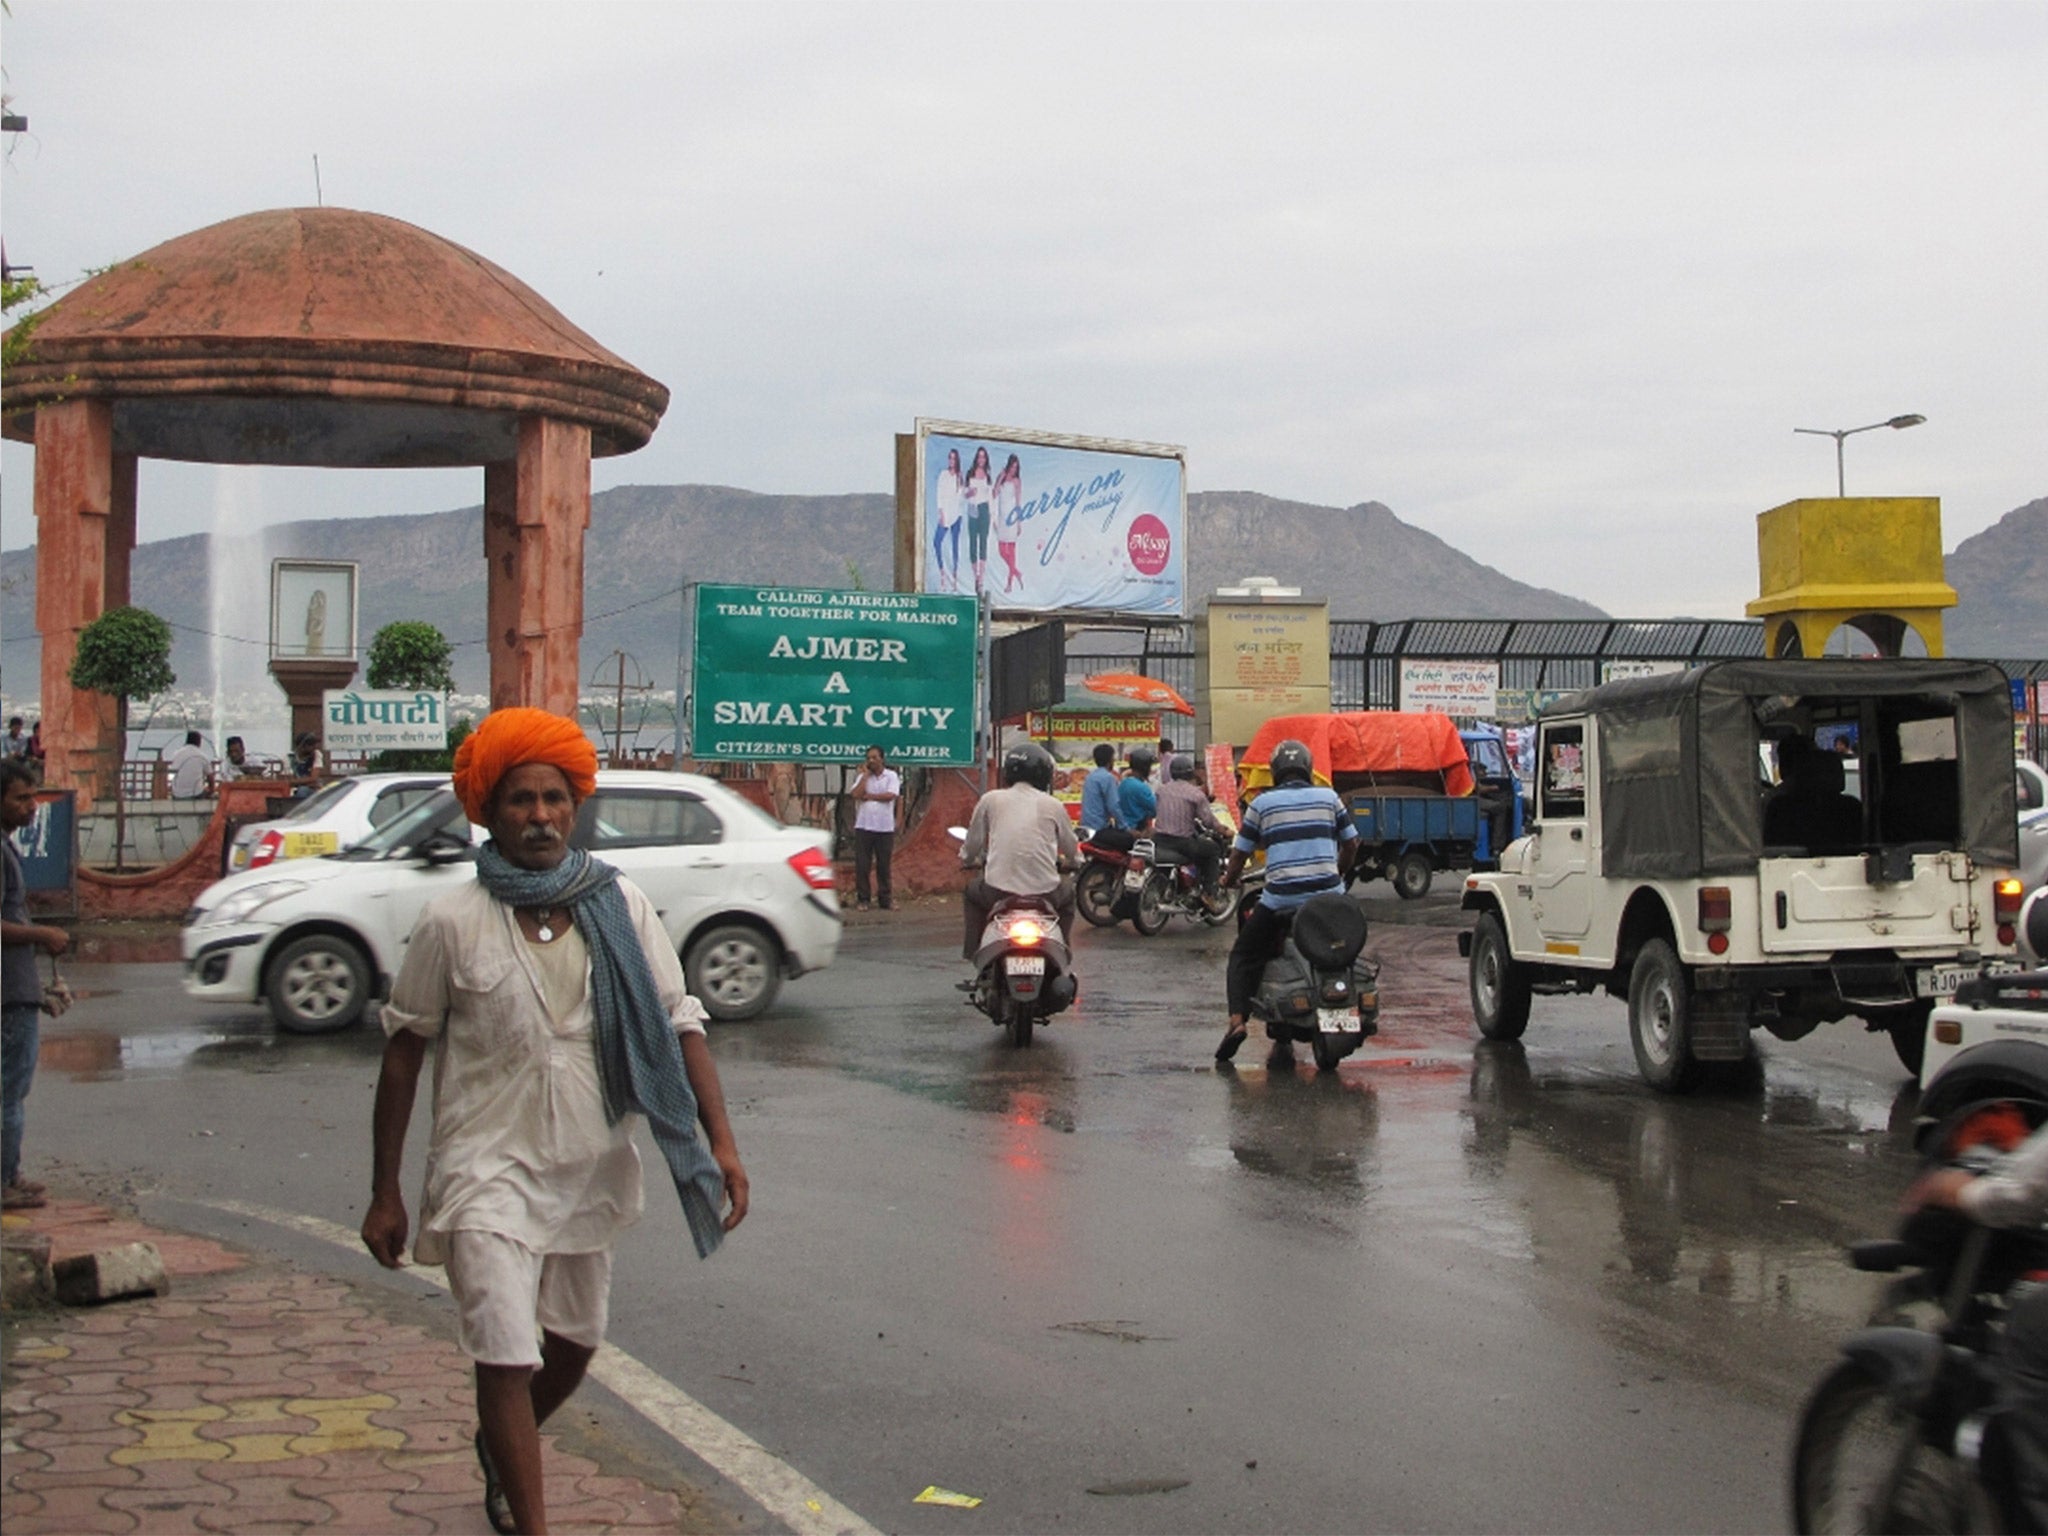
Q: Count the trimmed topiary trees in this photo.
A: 2